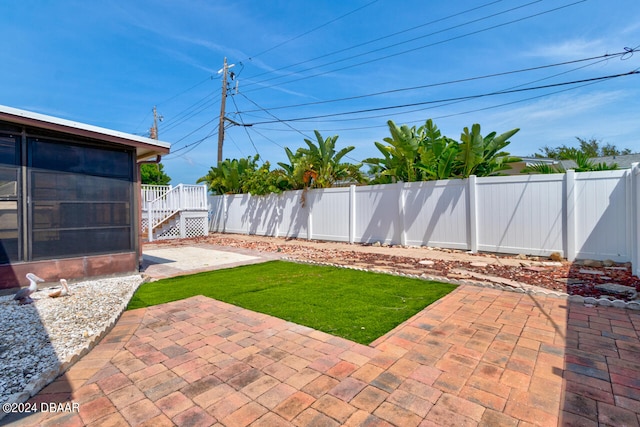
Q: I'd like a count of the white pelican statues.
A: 2